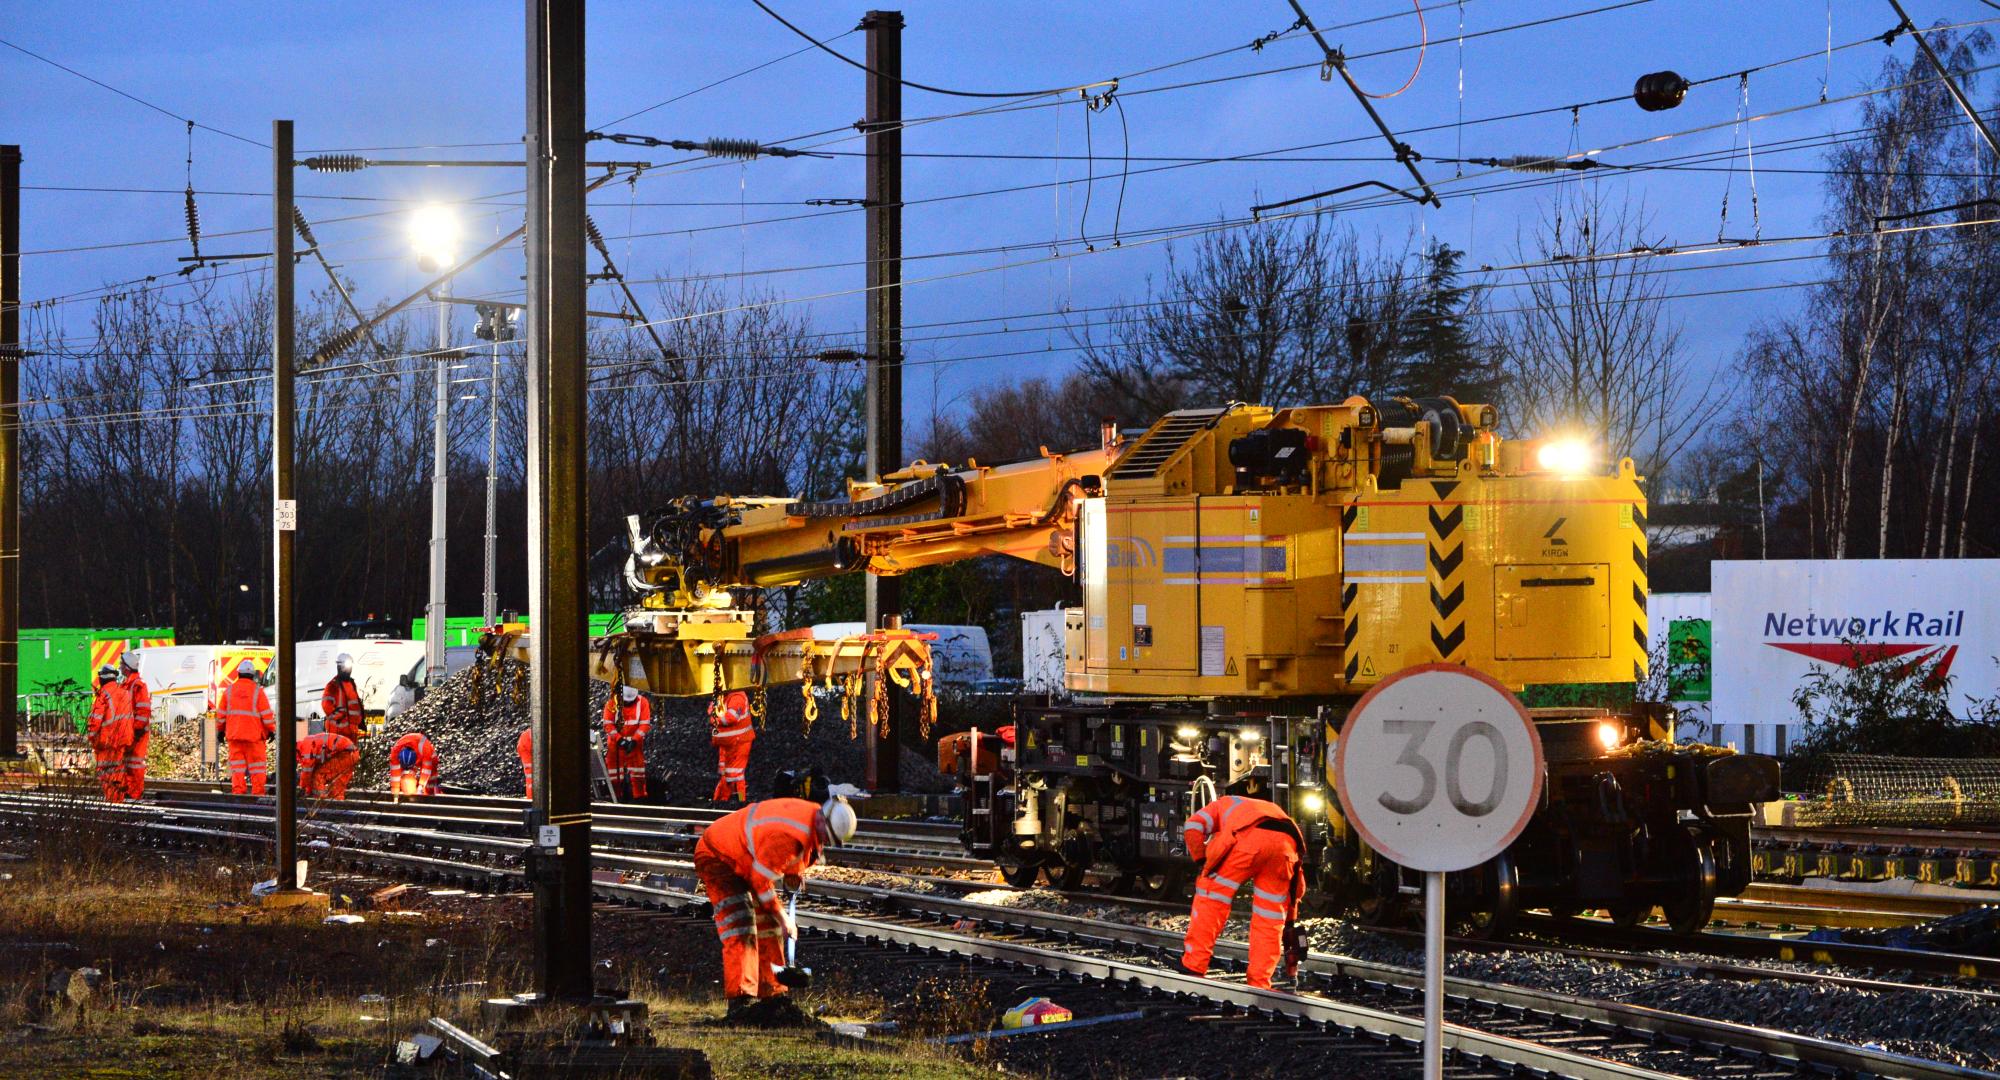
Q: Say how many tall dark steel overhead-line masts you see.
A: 4